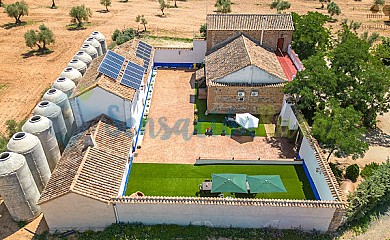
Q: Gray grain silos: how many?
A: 12